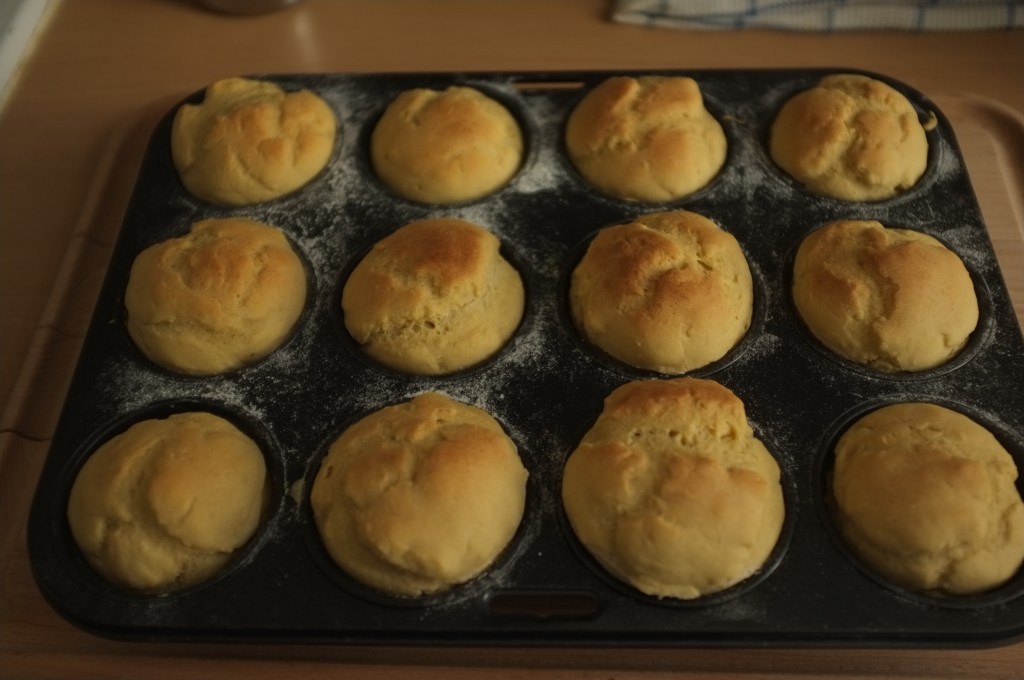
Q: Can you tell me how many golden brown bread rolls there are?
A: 12